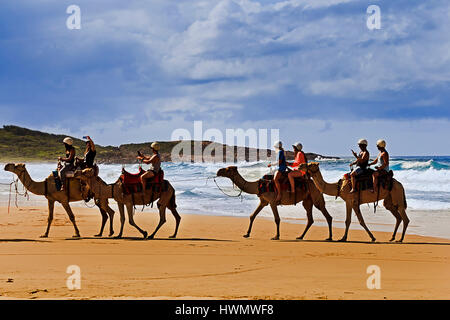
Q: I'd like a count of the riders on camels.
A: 7